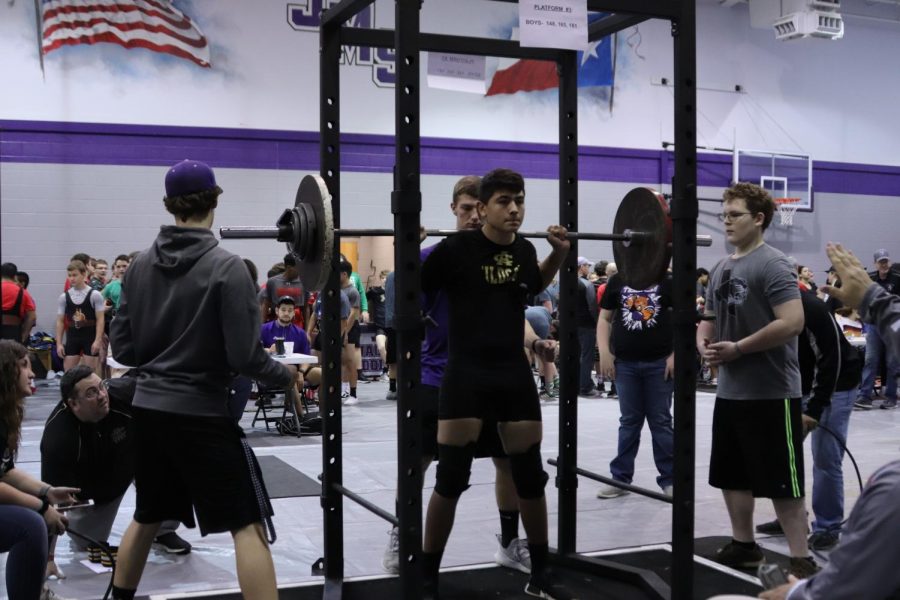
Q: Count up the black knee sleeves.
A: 2